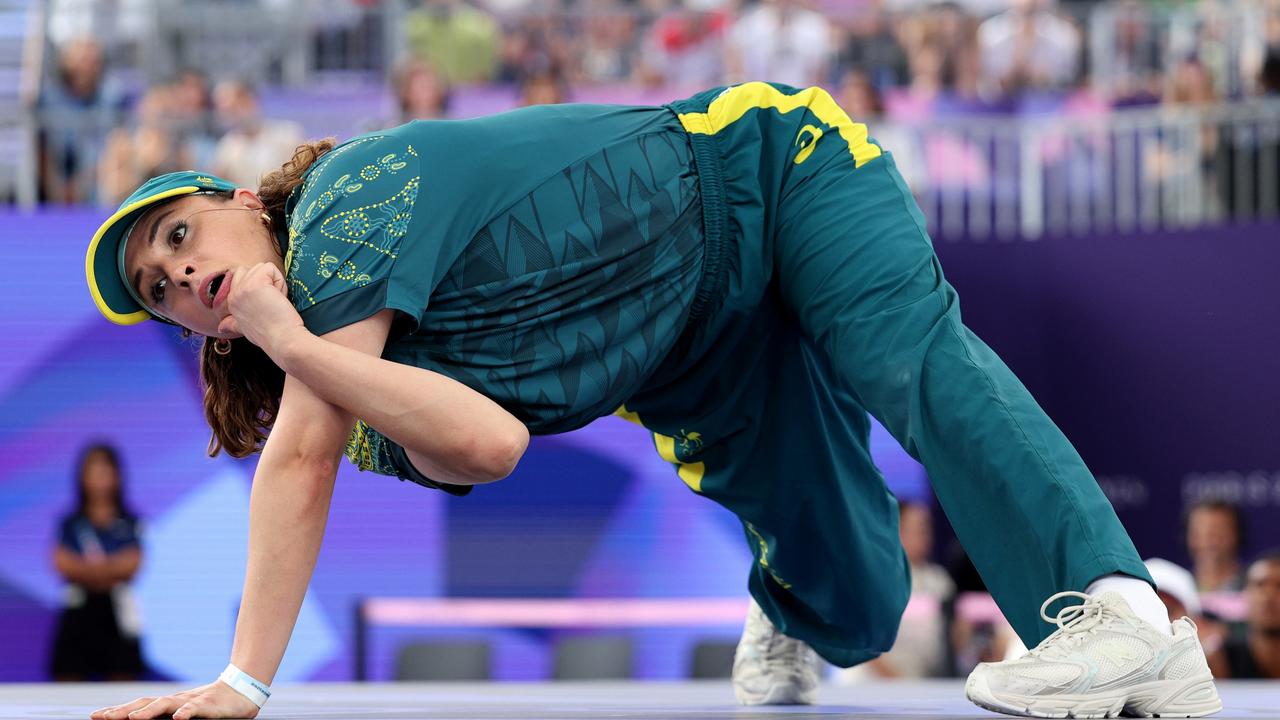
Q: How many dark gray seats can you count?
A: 3